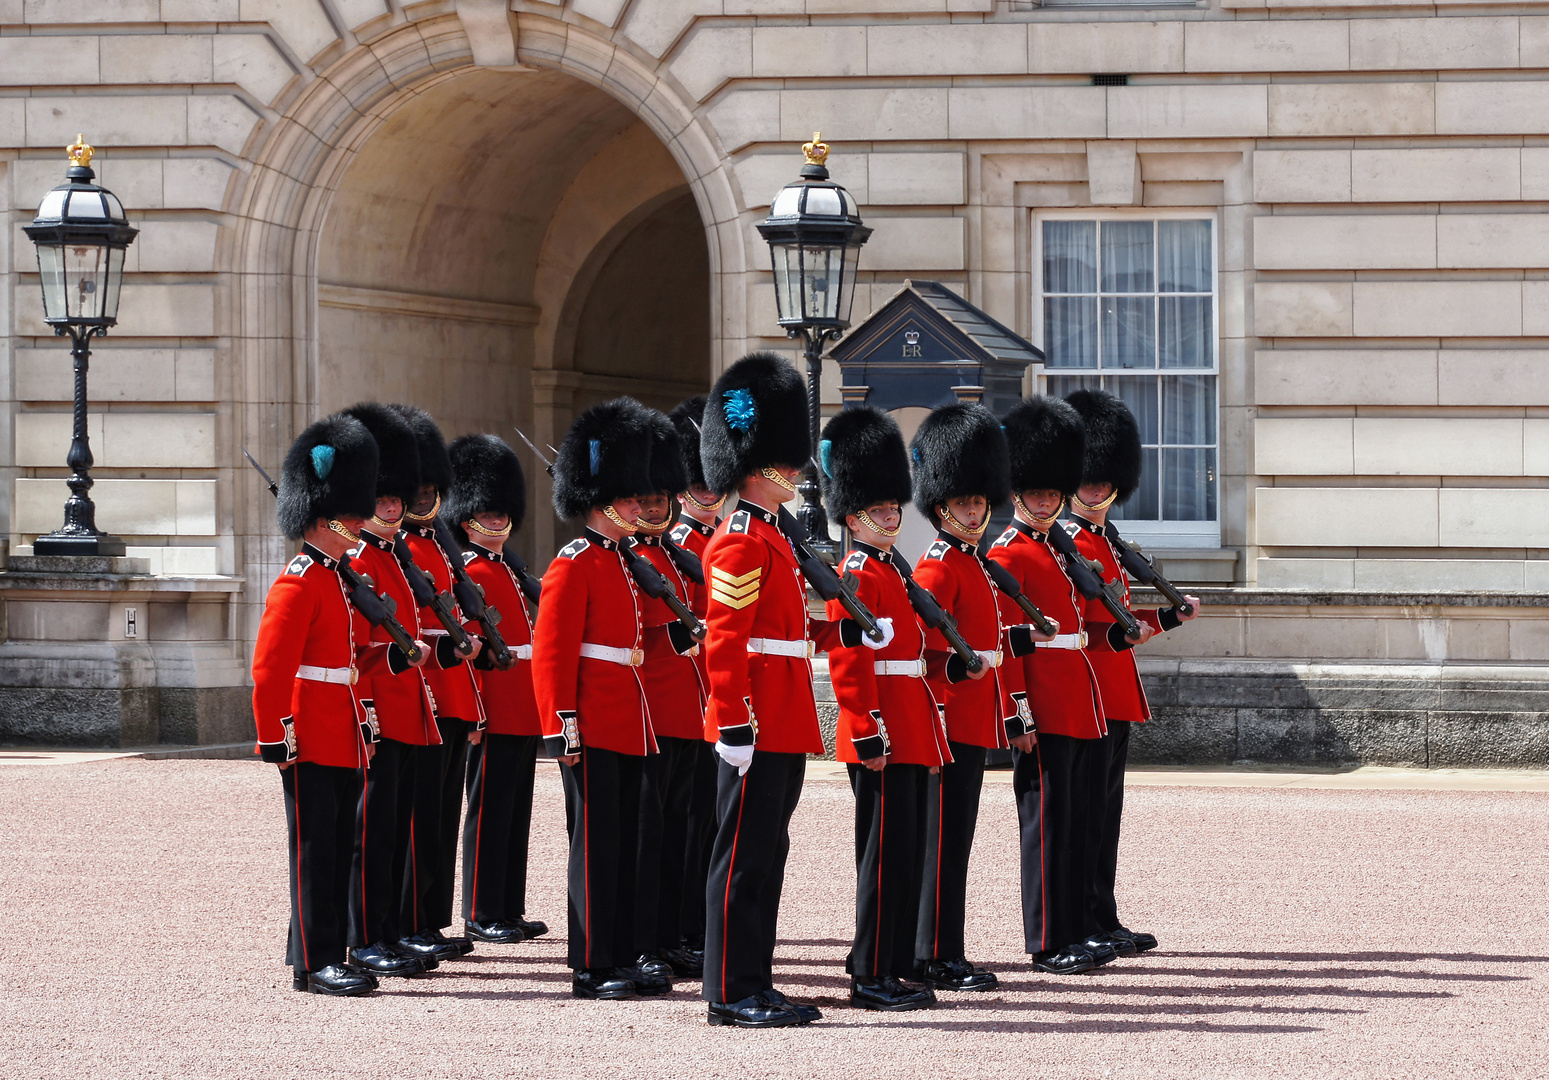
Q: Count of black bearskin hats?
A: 12